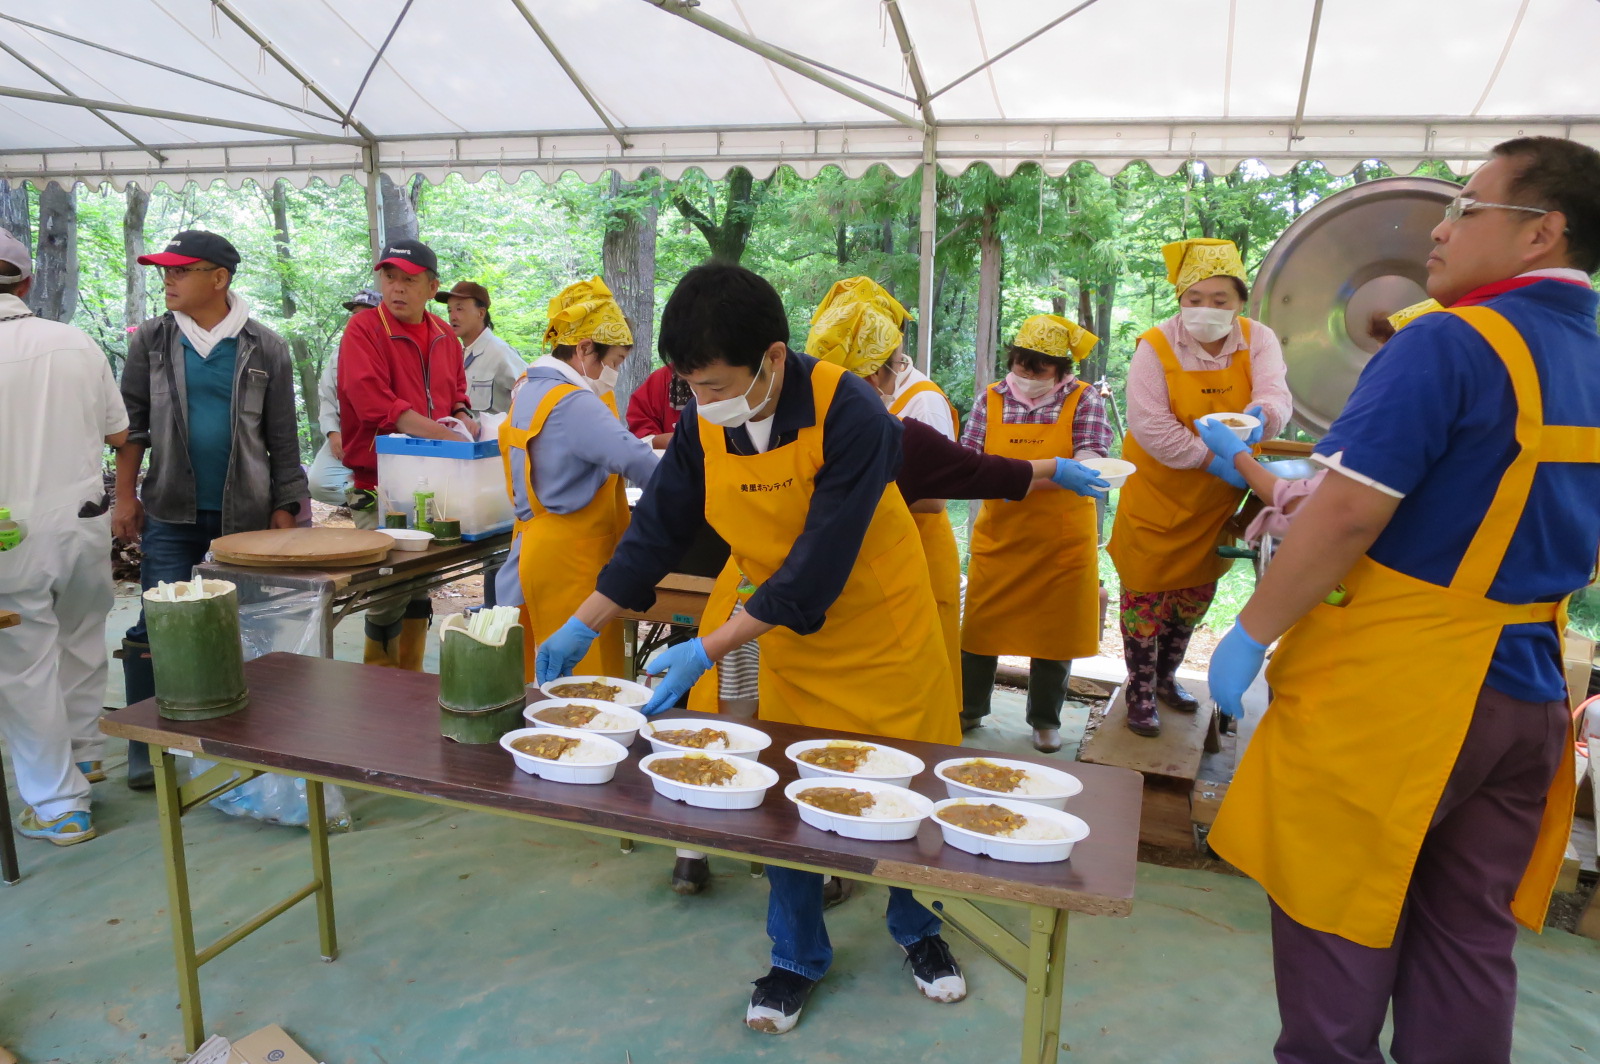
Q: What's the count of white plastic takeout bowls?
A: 12